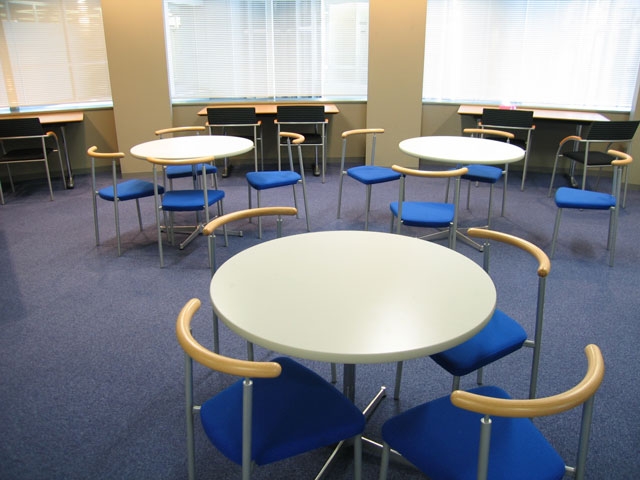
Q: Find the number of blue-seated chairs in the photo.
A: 12